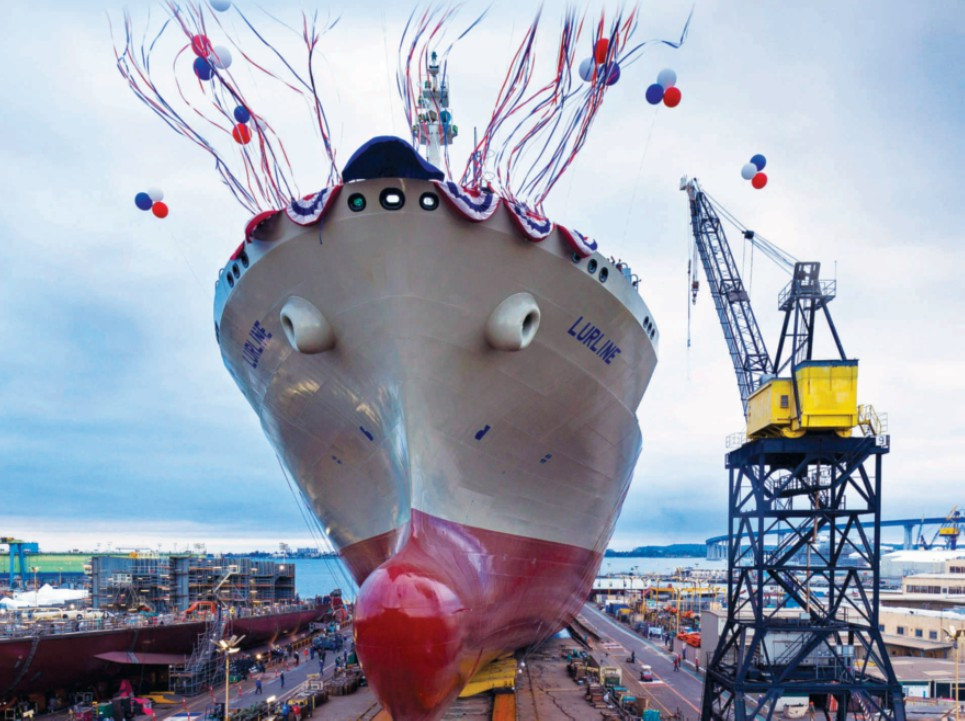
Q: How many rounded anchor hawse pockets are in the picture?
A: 2